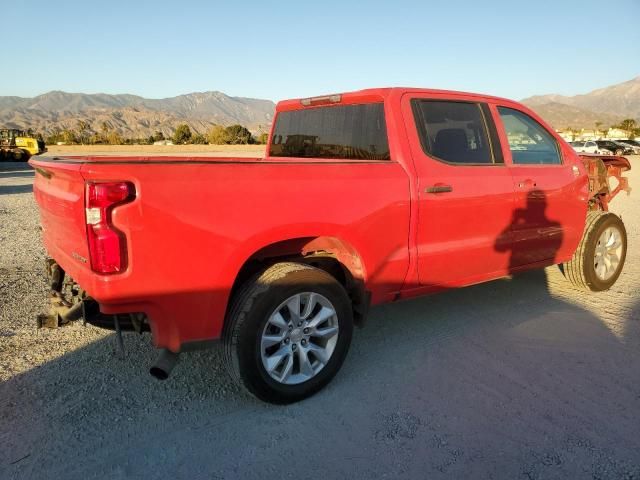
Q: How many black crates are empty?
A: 0